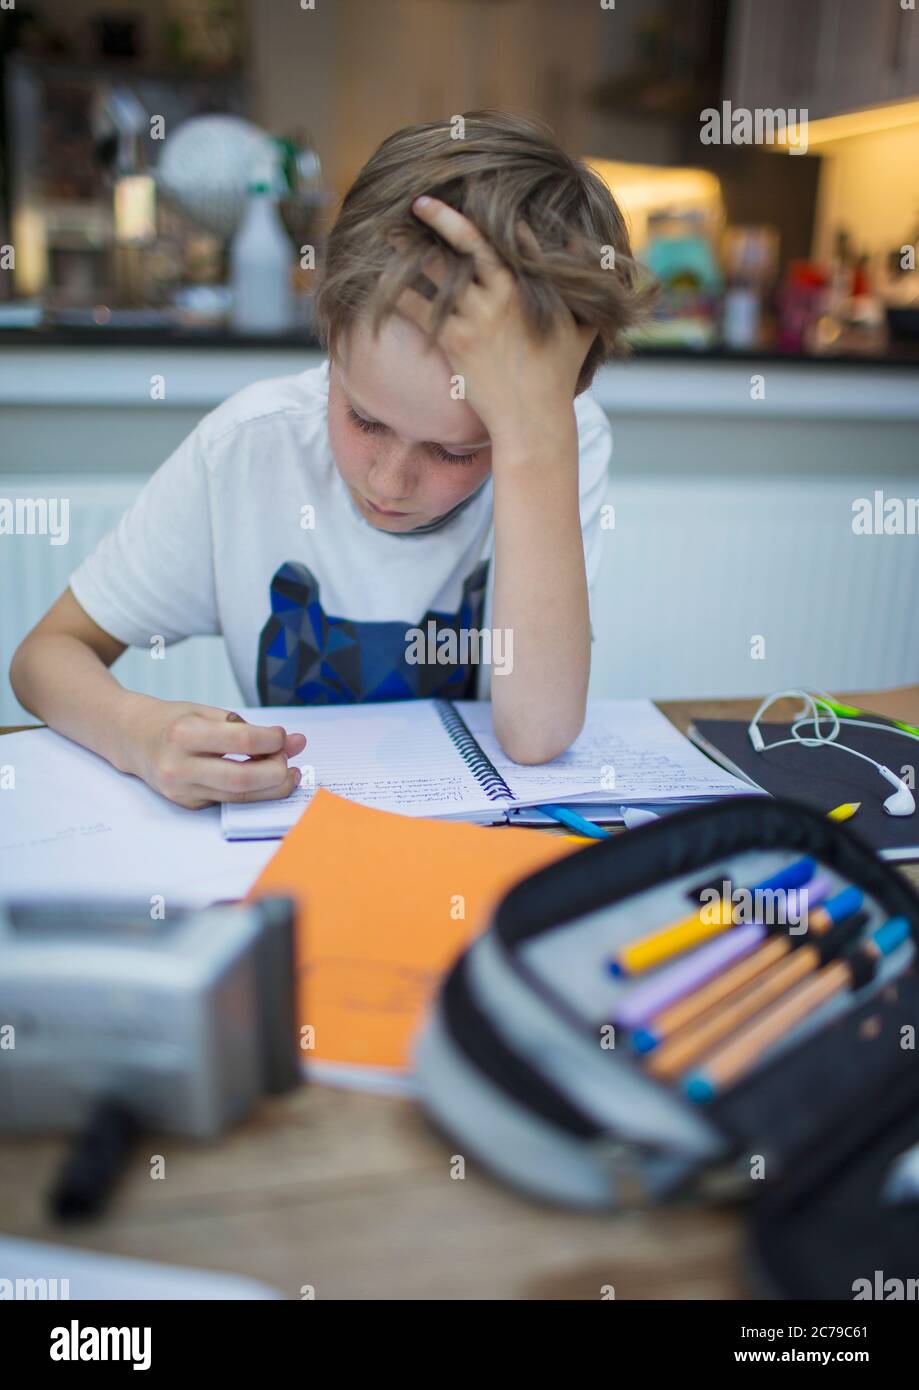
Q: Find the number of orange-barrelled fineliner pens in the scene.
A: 3